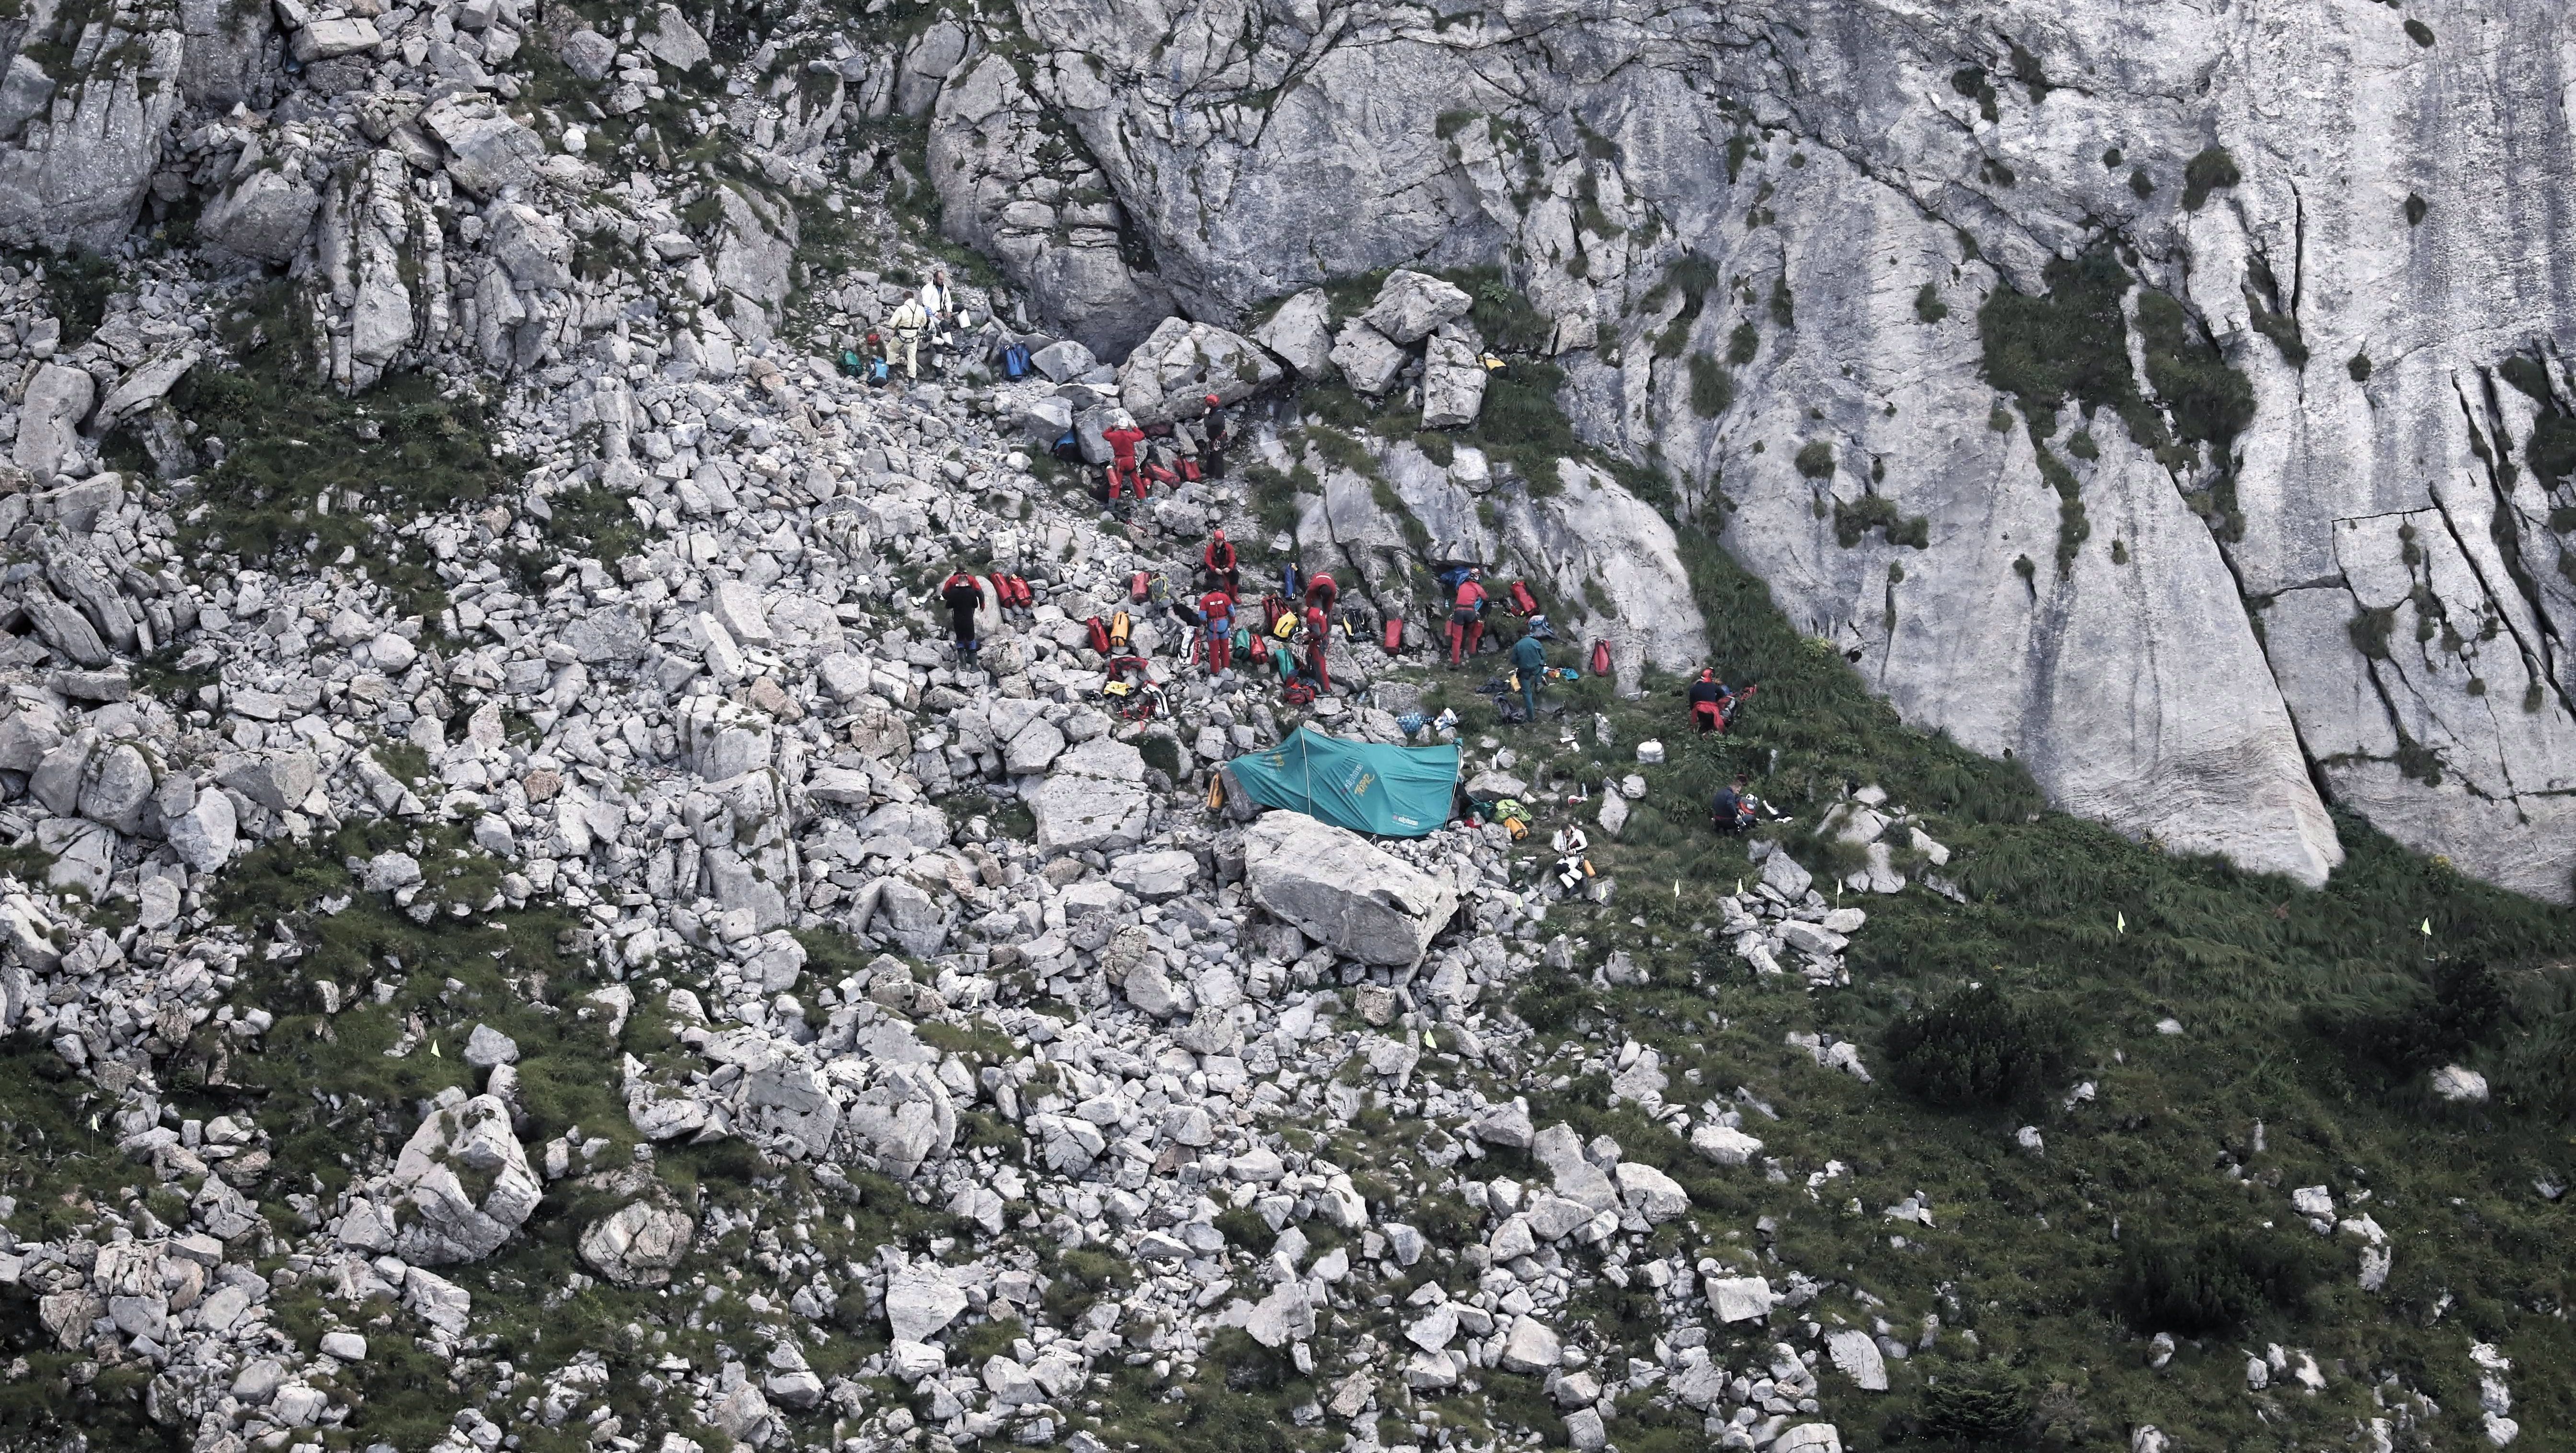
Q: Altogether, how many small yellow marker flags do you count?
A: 11